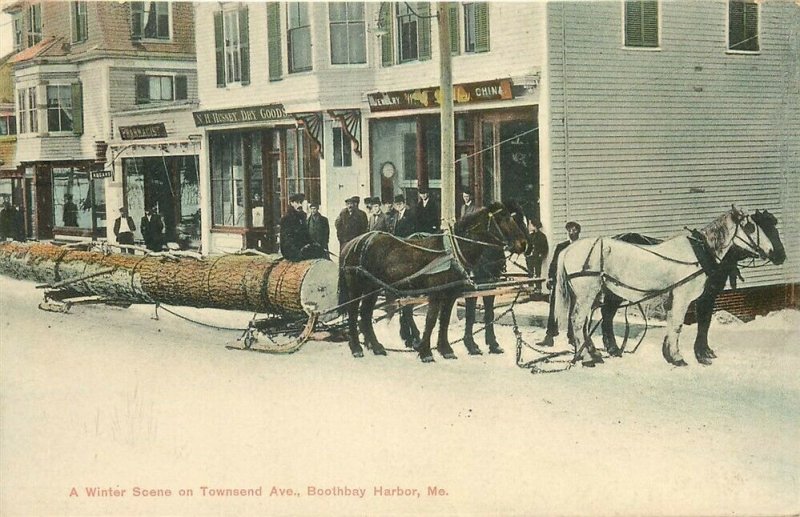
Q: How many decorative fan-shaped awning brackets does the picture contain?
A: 2